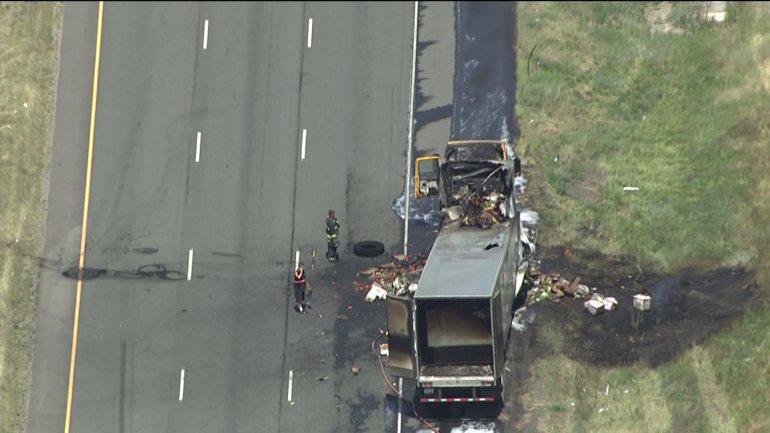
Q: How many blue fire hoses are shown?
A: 0